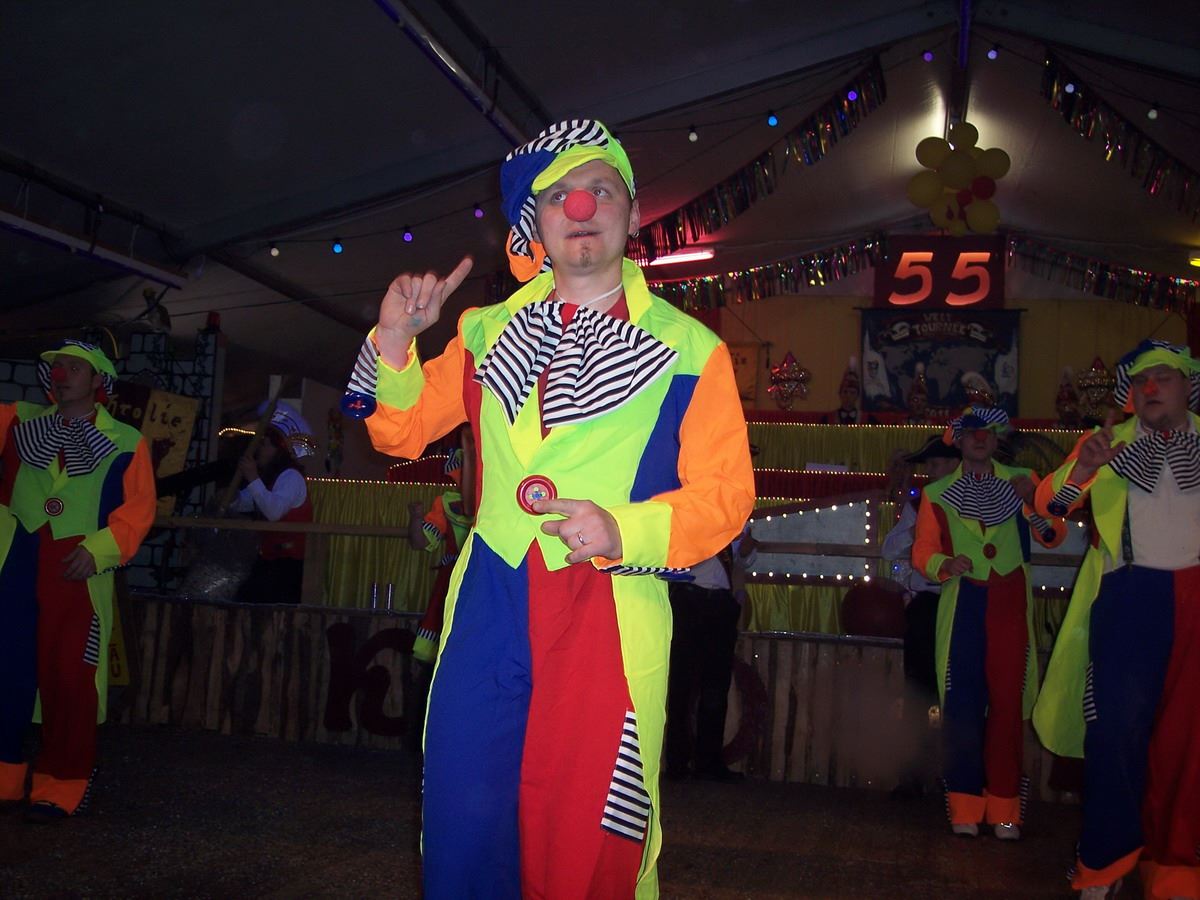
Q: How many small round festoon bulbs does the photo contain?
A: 11